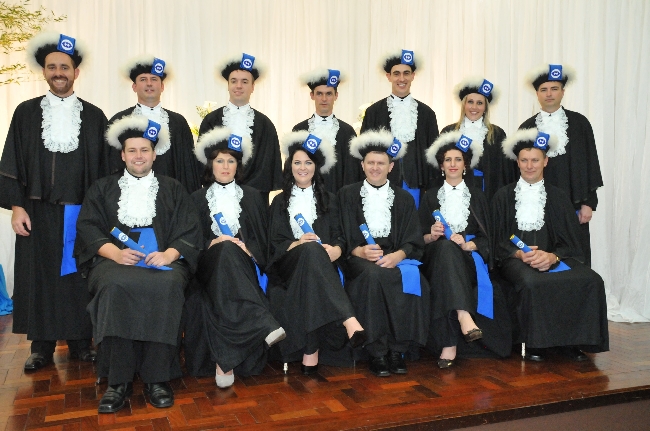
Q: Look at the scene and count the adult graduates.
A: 13